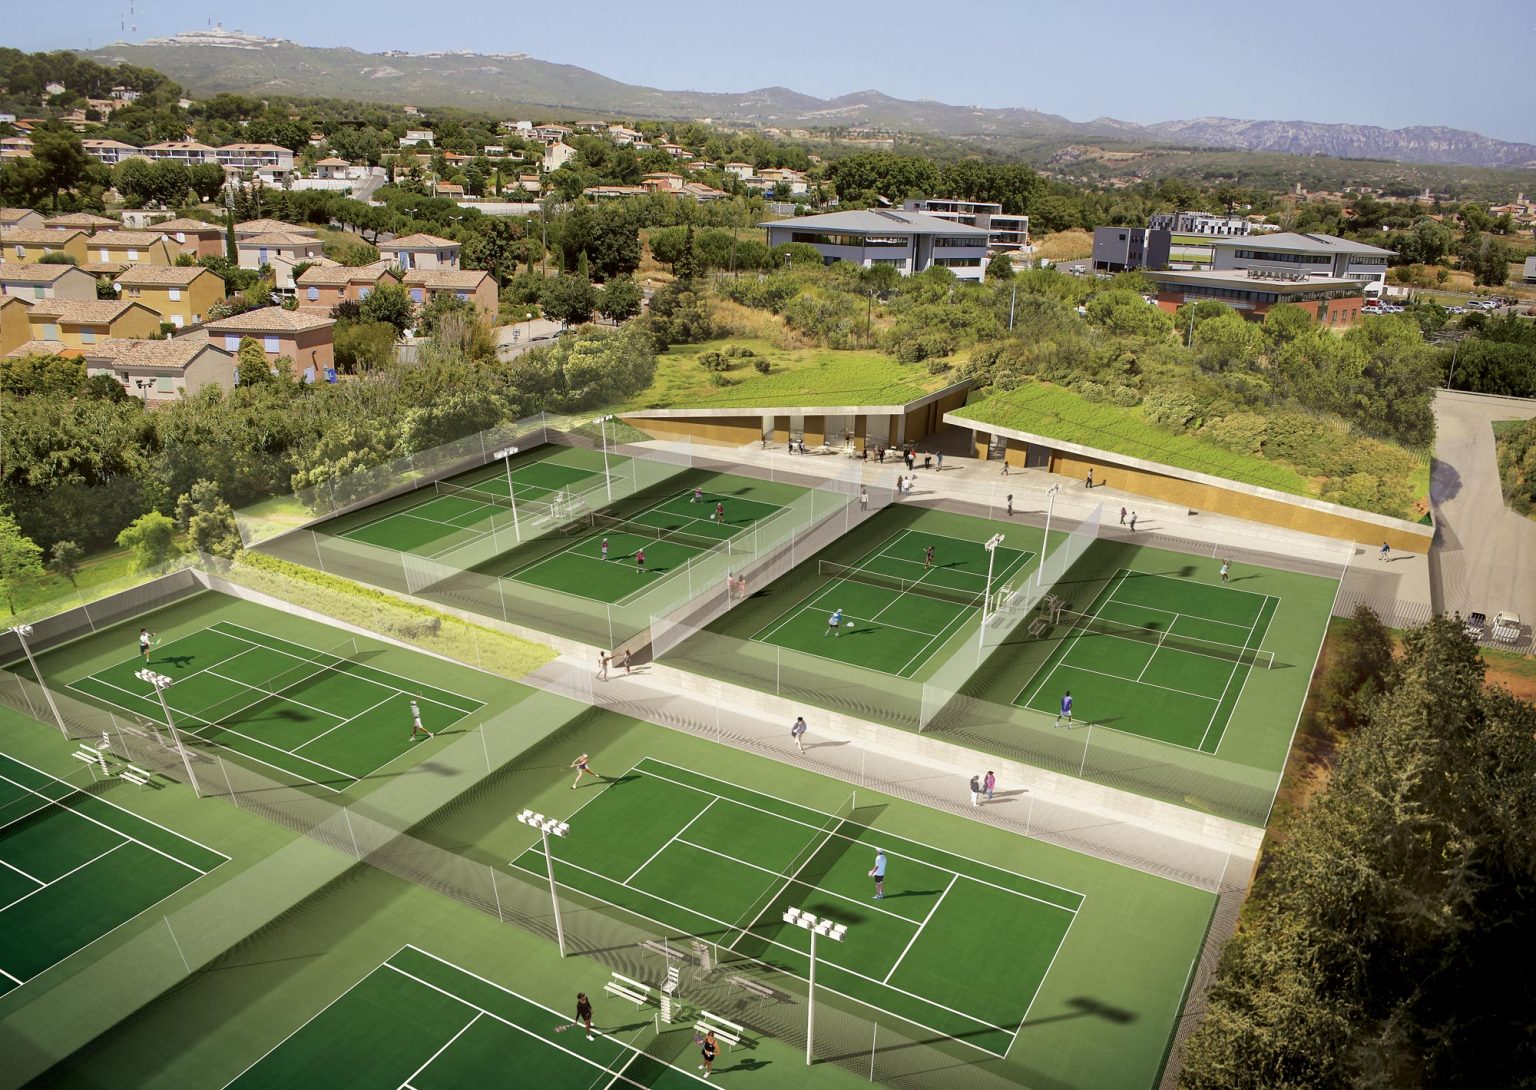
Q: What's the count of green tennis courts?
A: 8